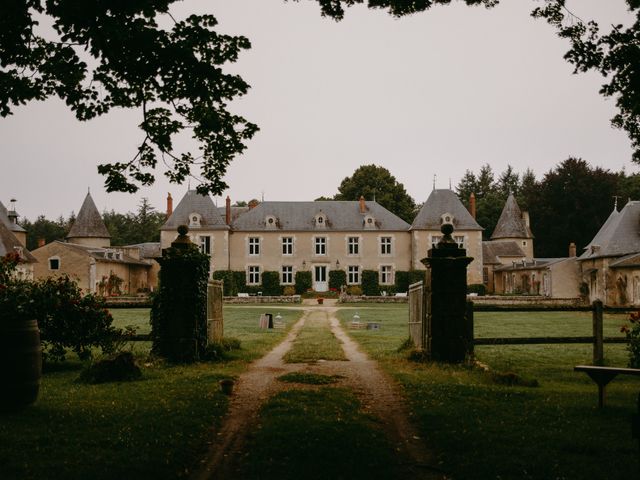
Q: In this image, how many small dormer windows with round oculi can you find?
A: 5